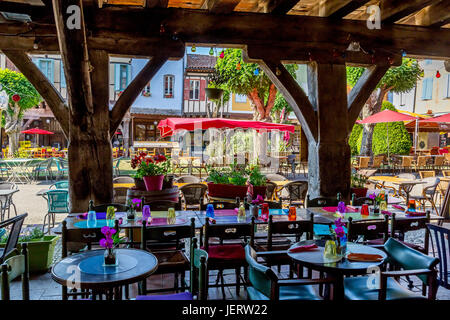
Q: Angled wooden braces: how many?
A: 4